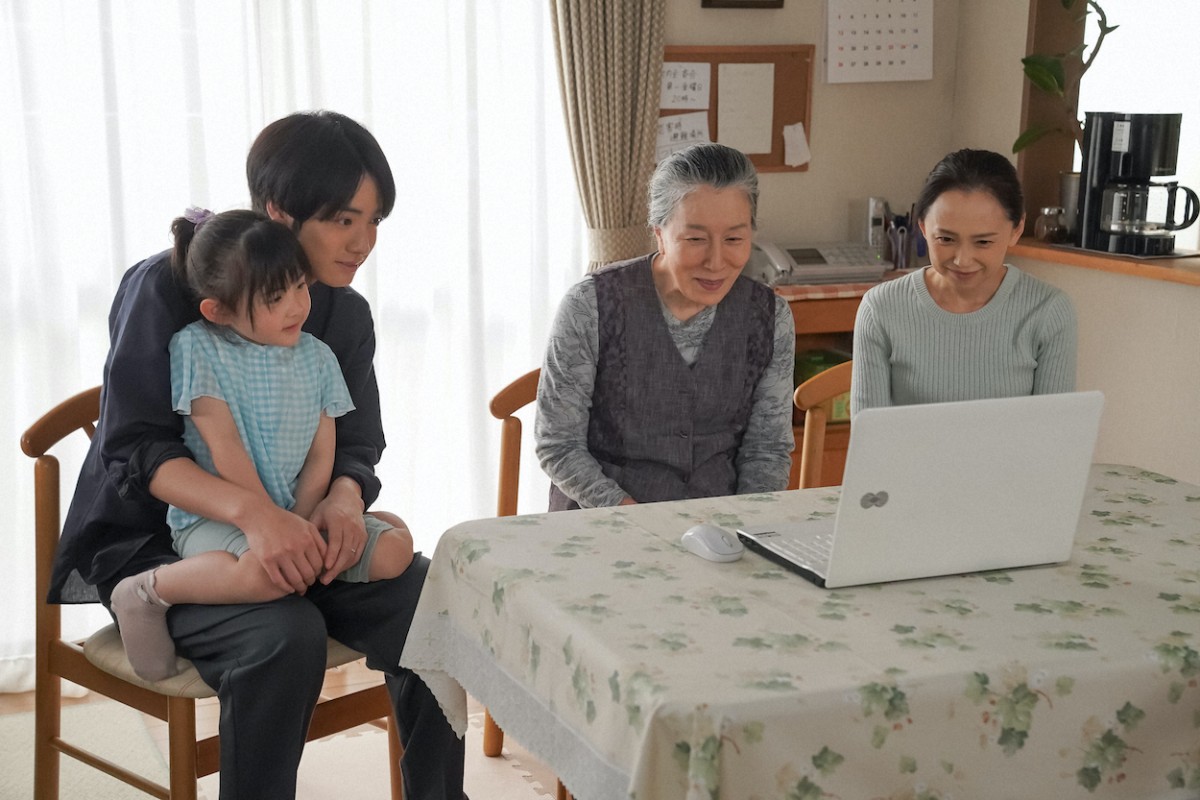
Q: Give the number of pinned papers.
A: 4